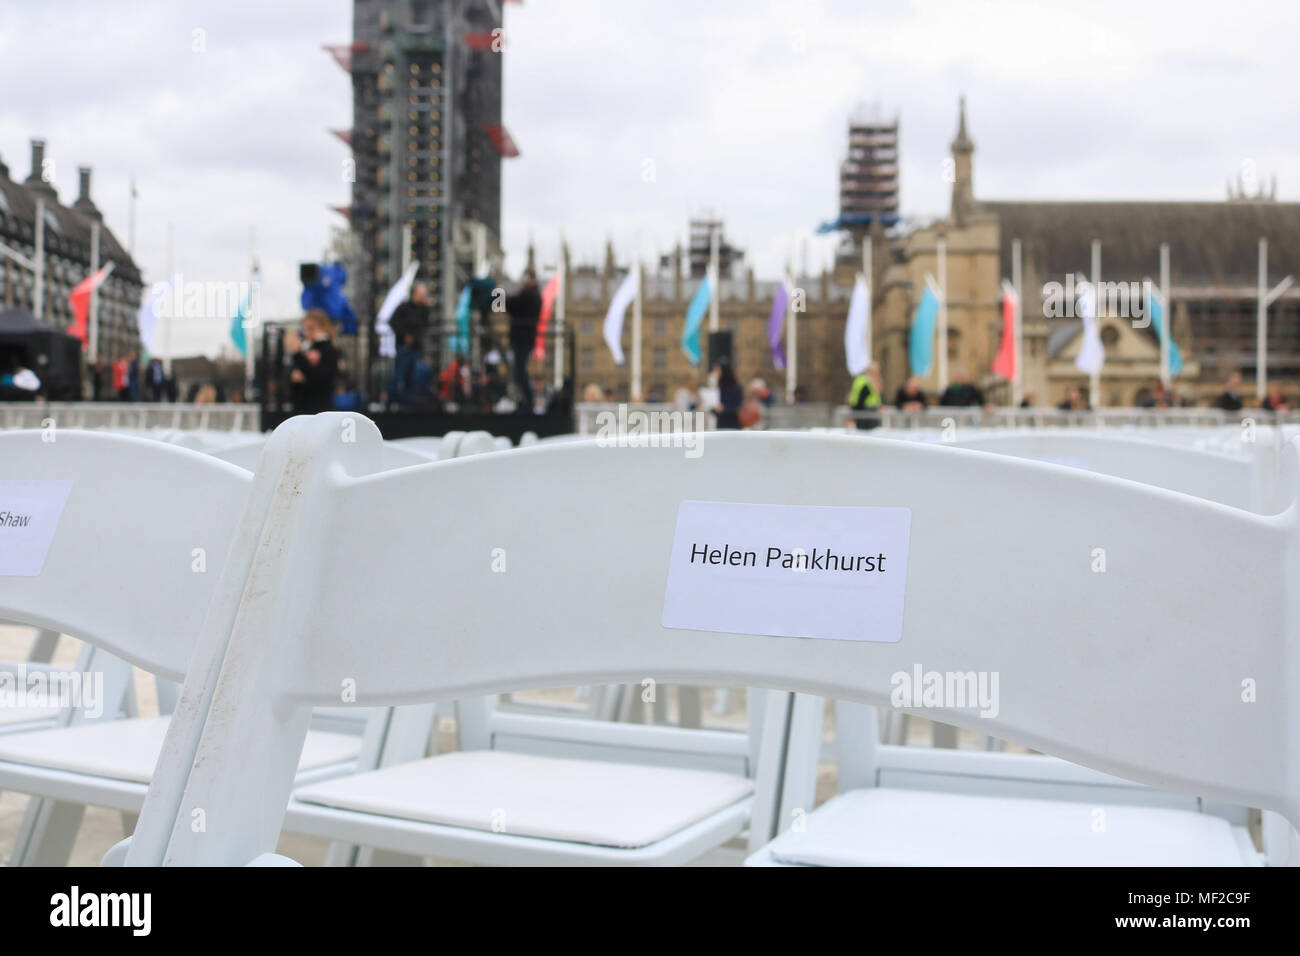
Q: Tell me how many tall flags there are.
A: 14